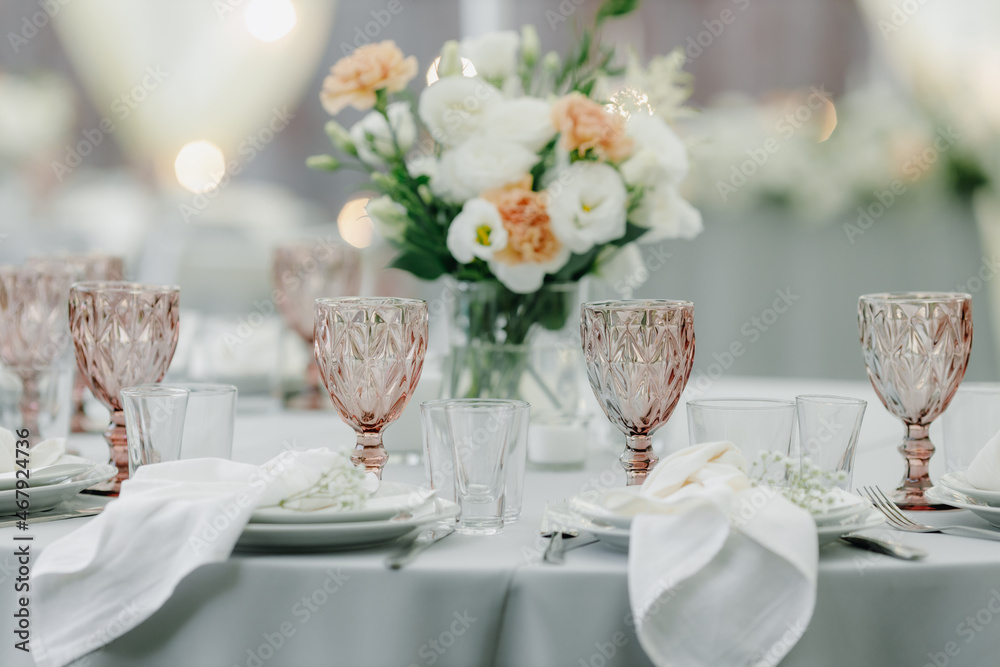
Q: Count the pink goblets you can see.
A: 7